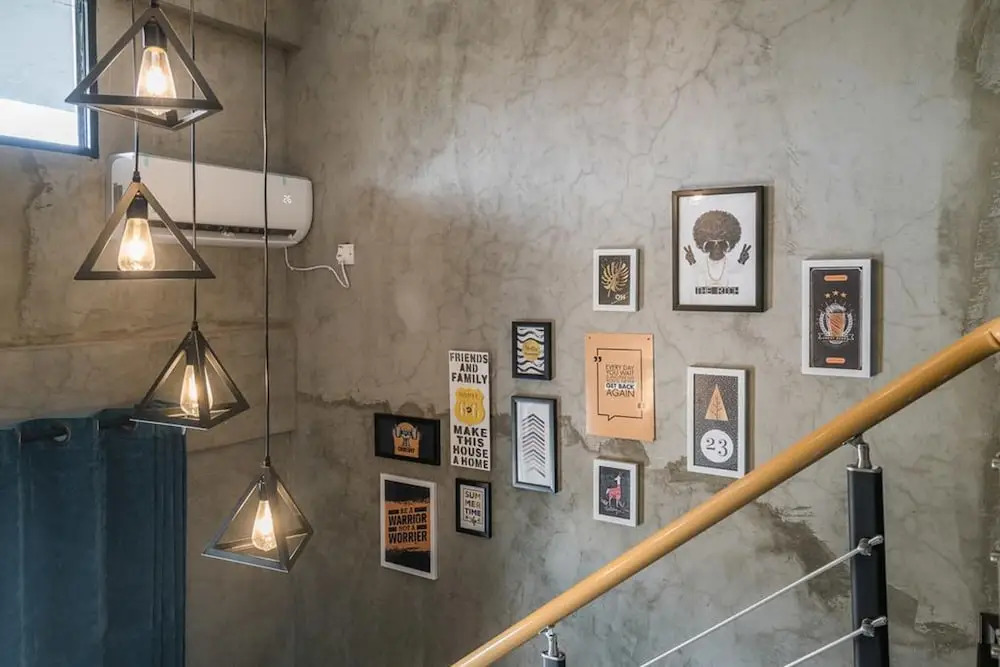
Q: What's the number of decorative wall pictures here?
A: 12